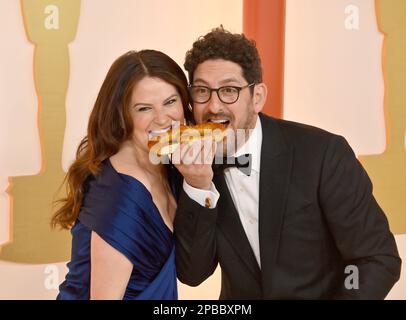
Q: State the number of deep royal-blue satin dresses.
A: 1